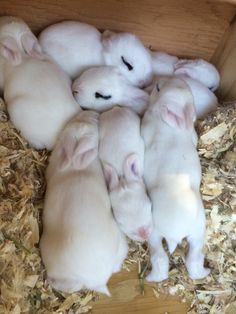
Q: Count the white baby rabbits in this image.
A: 7